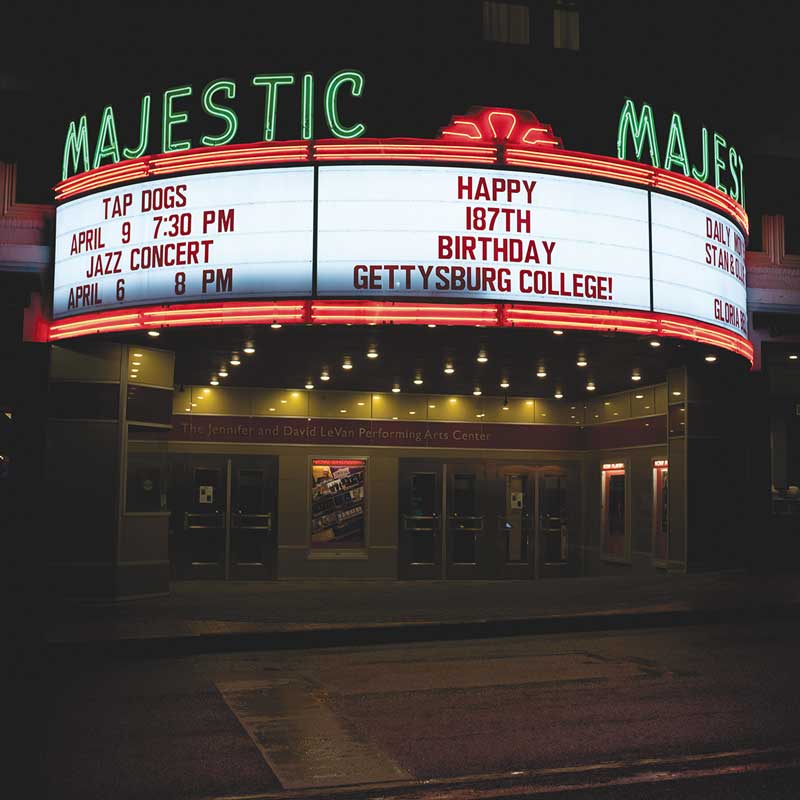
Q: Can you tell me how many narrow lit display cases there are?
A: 2